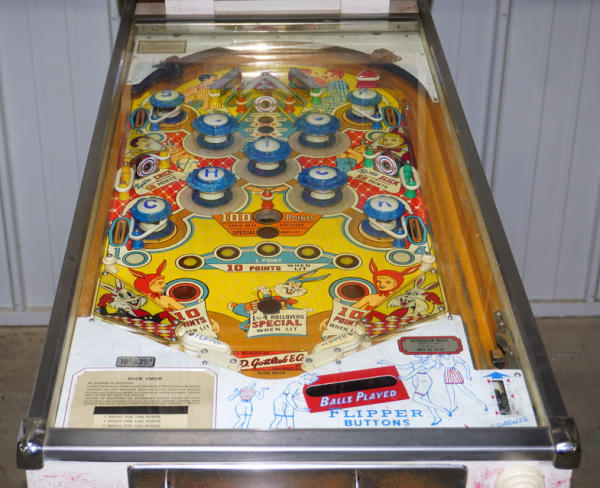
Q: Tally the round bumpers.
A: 9